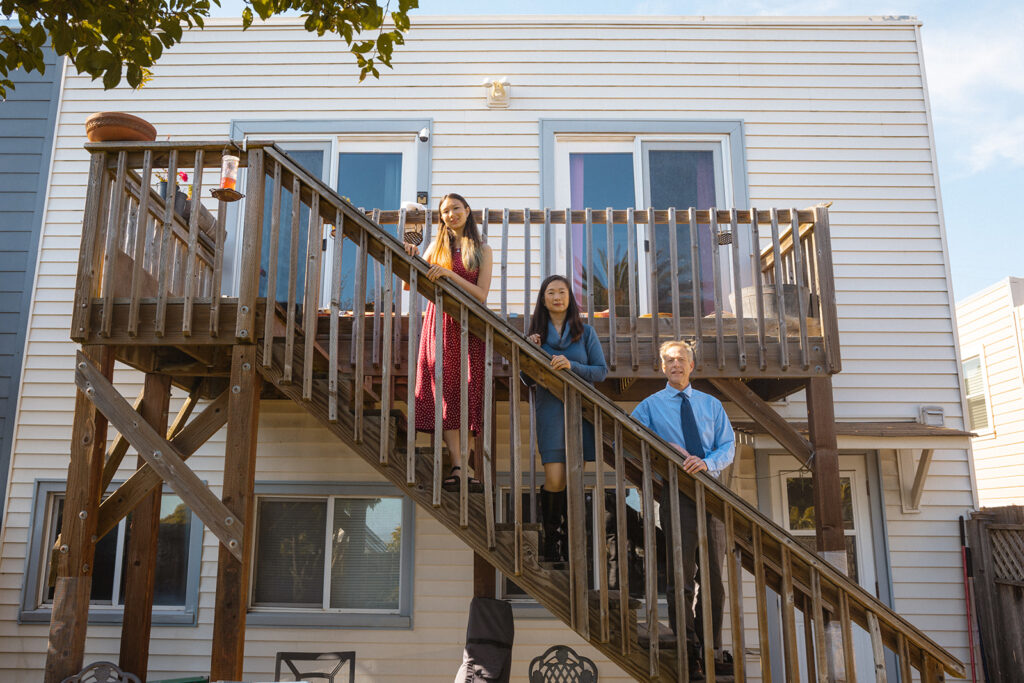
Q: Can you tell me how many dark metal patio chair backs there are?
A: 3